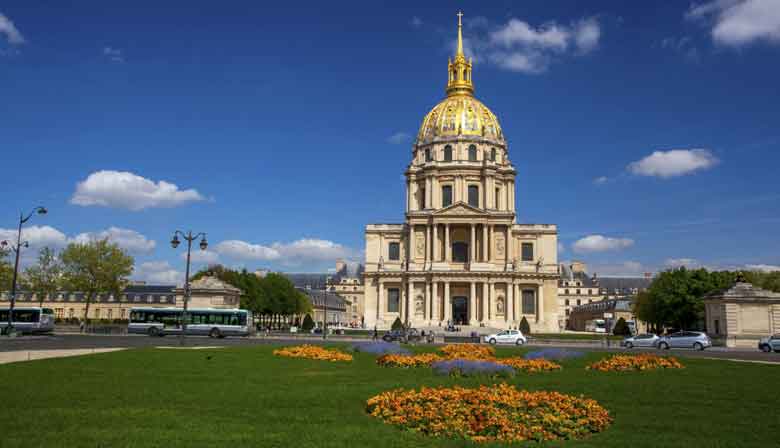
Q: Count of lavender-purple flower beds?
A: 3